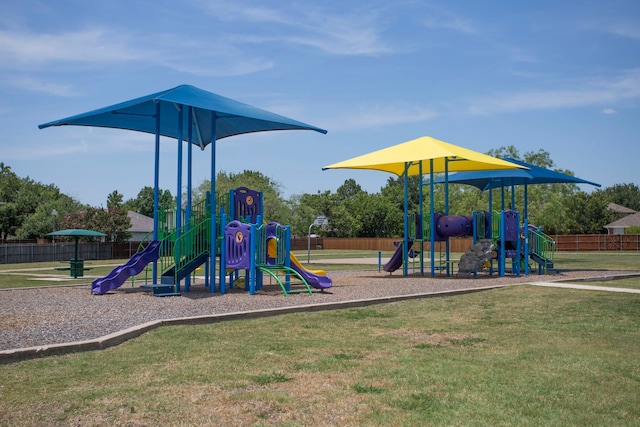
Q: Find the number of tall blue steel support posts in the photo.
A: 12